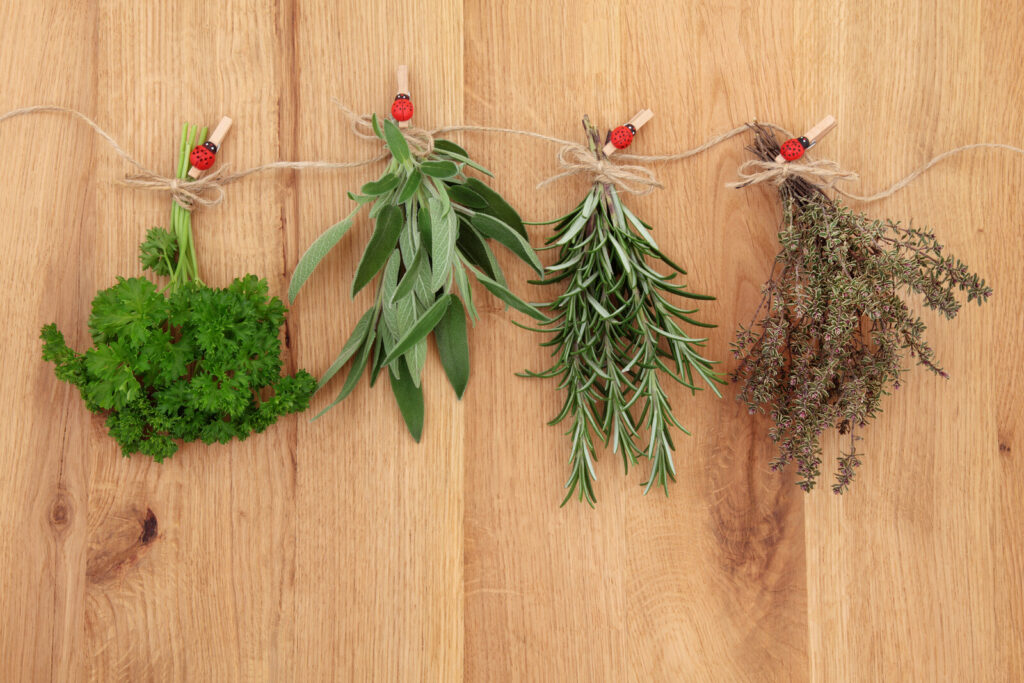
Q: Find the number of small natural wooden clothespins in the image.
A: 4